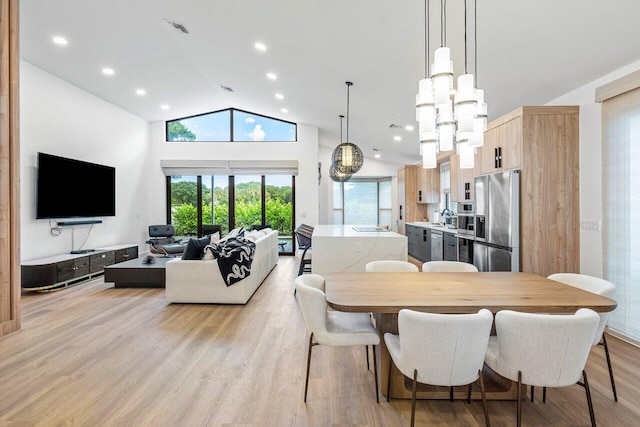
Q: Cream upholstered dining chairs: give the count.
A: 6